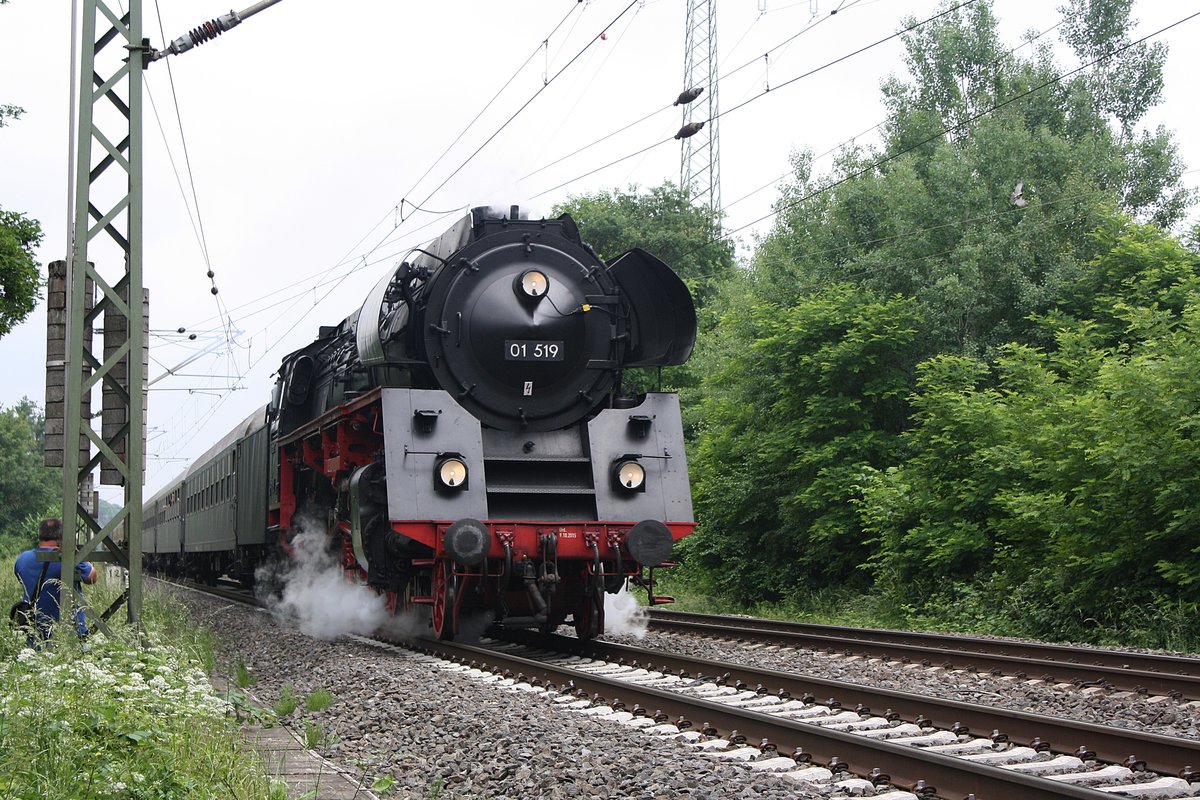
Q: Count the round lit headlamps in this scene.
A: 3